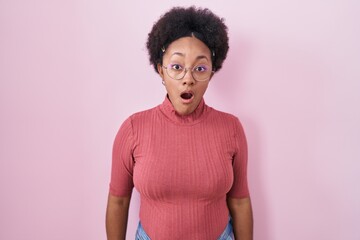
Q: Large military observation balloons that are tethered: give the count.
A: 0